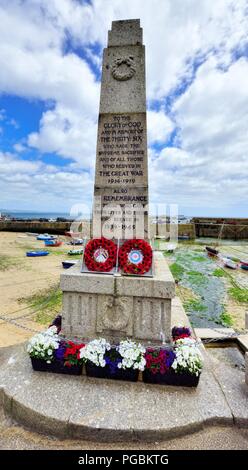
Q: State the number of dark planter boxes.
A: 3